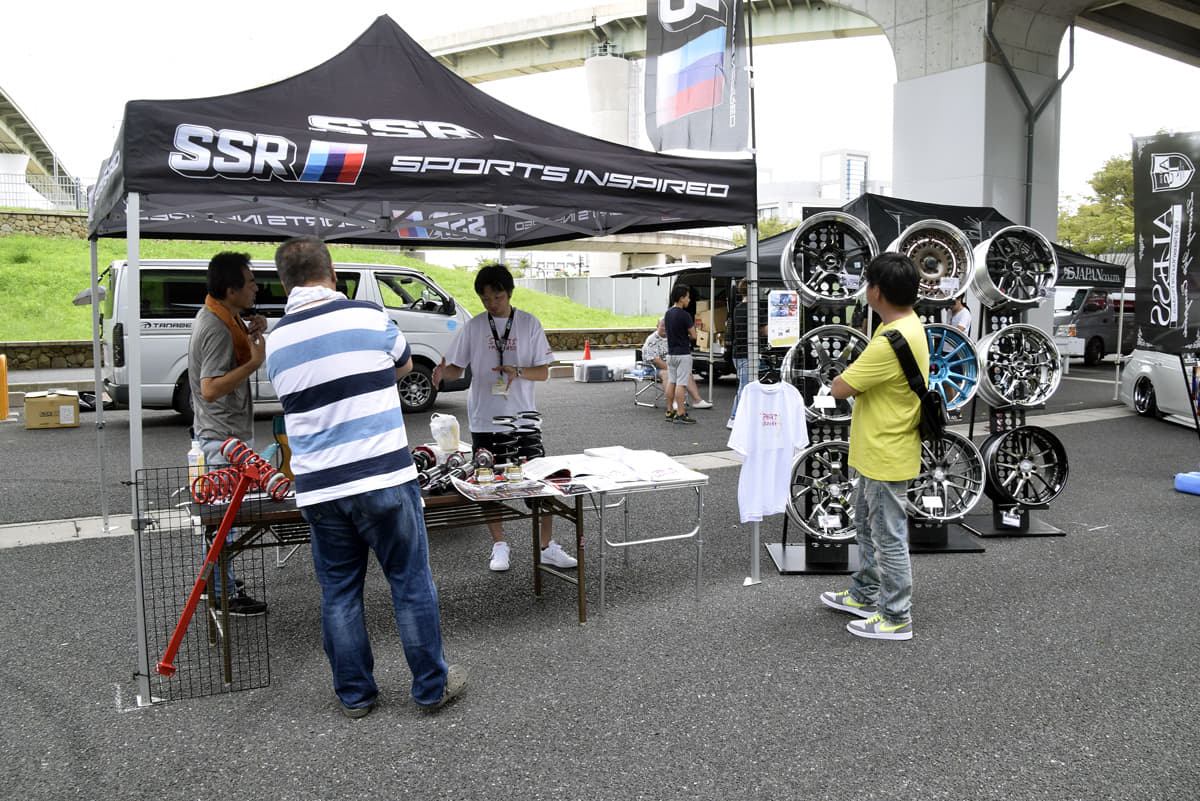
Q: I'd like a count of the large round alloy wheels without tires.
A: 9